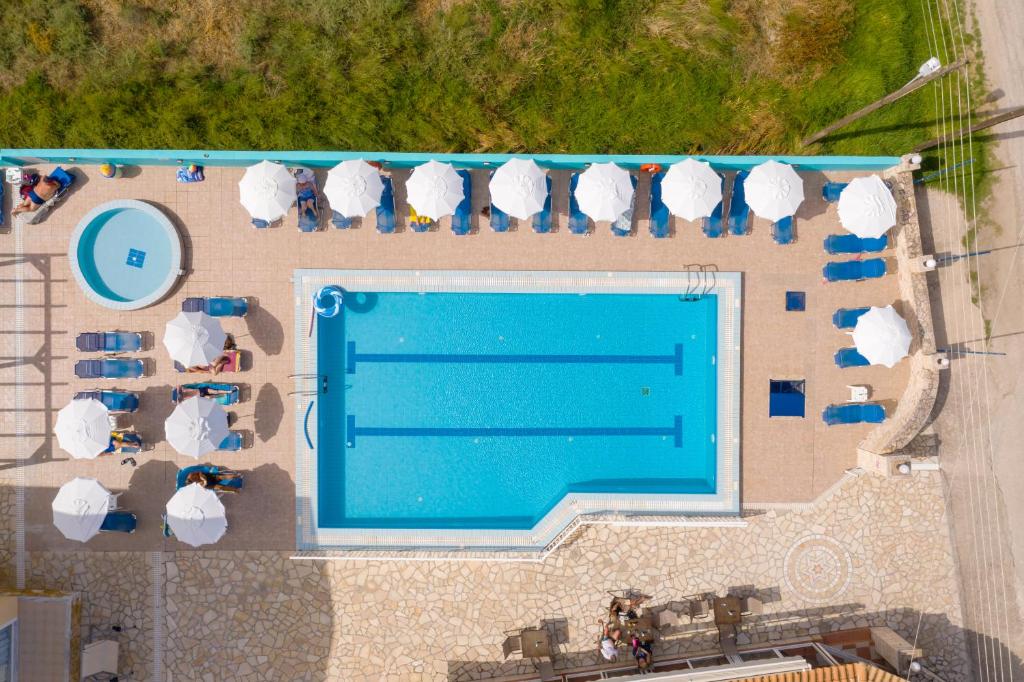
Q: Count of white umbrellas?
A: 14